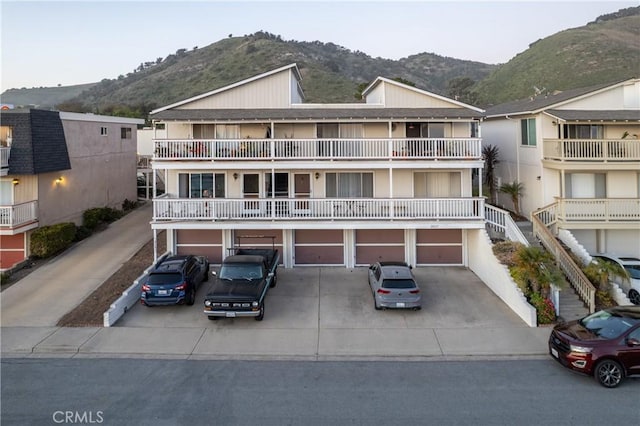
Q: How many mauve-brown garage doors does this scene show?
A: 5